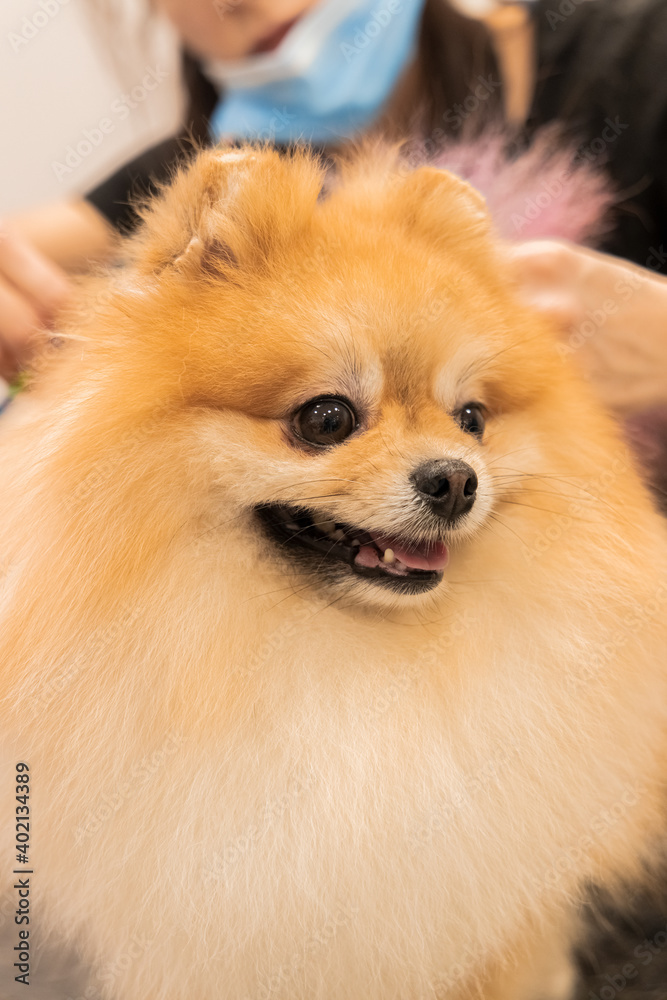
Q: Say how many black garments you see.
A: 1